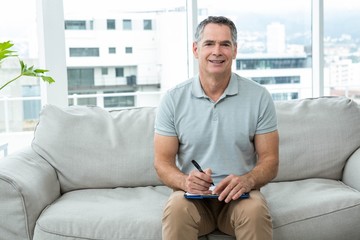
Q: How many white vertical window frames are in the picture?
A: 3